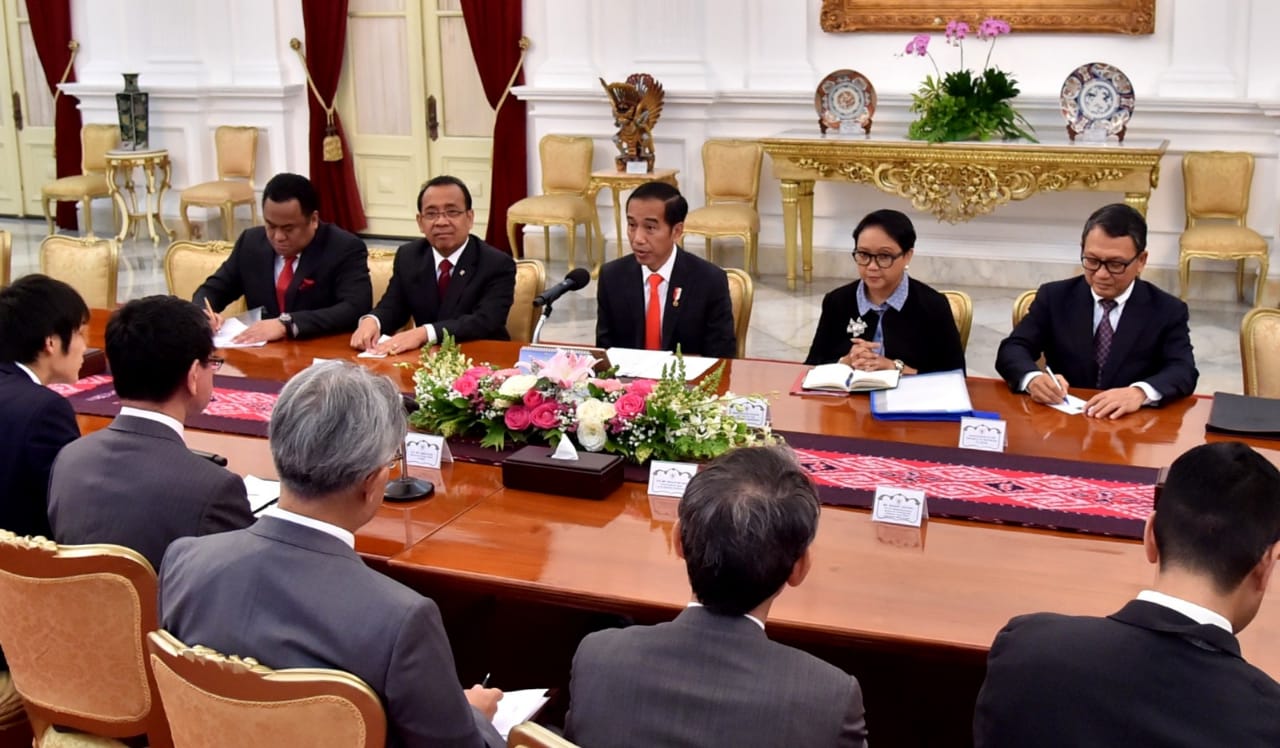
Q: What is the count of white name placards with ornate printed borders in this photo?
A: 5